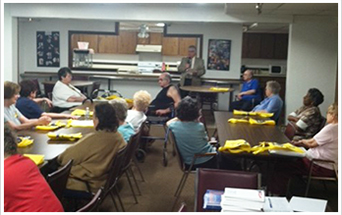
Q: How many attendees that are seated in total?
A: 13